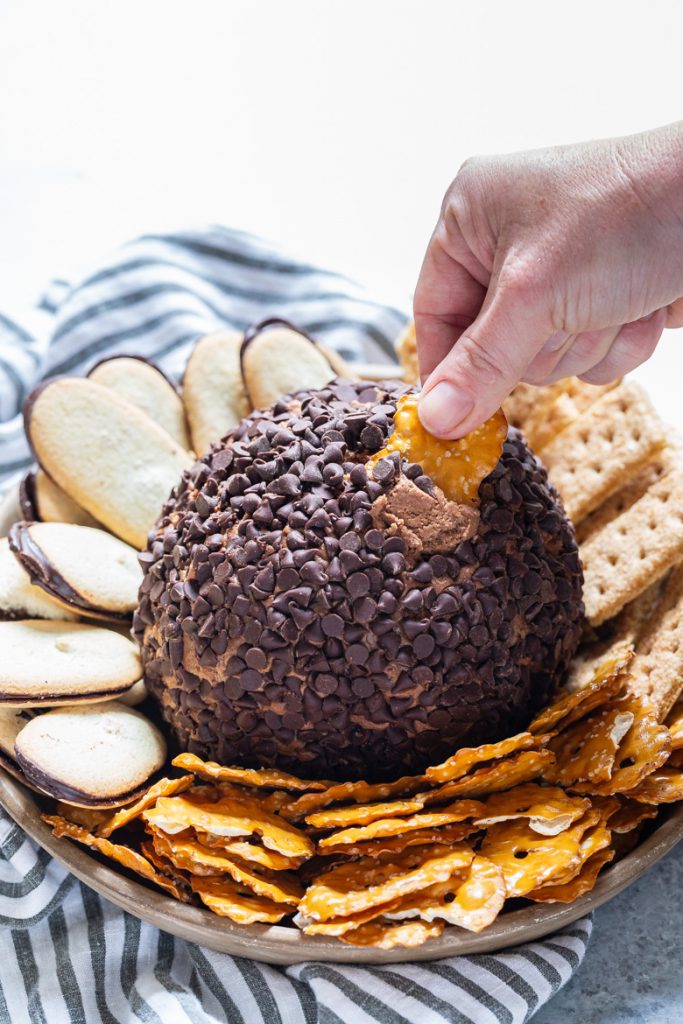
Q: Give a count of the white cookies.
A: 10